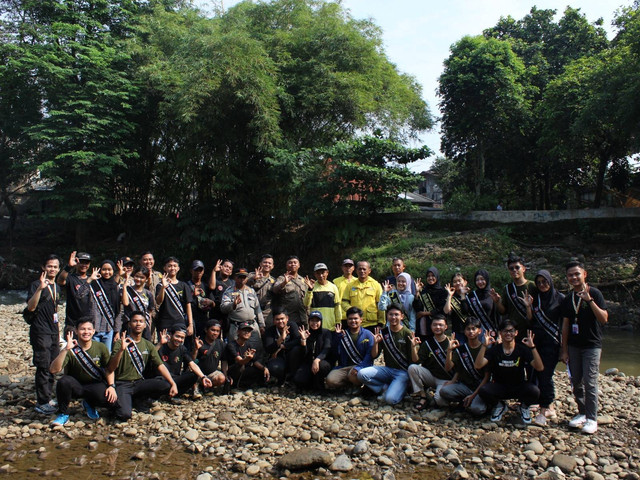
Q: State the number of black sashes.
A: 15